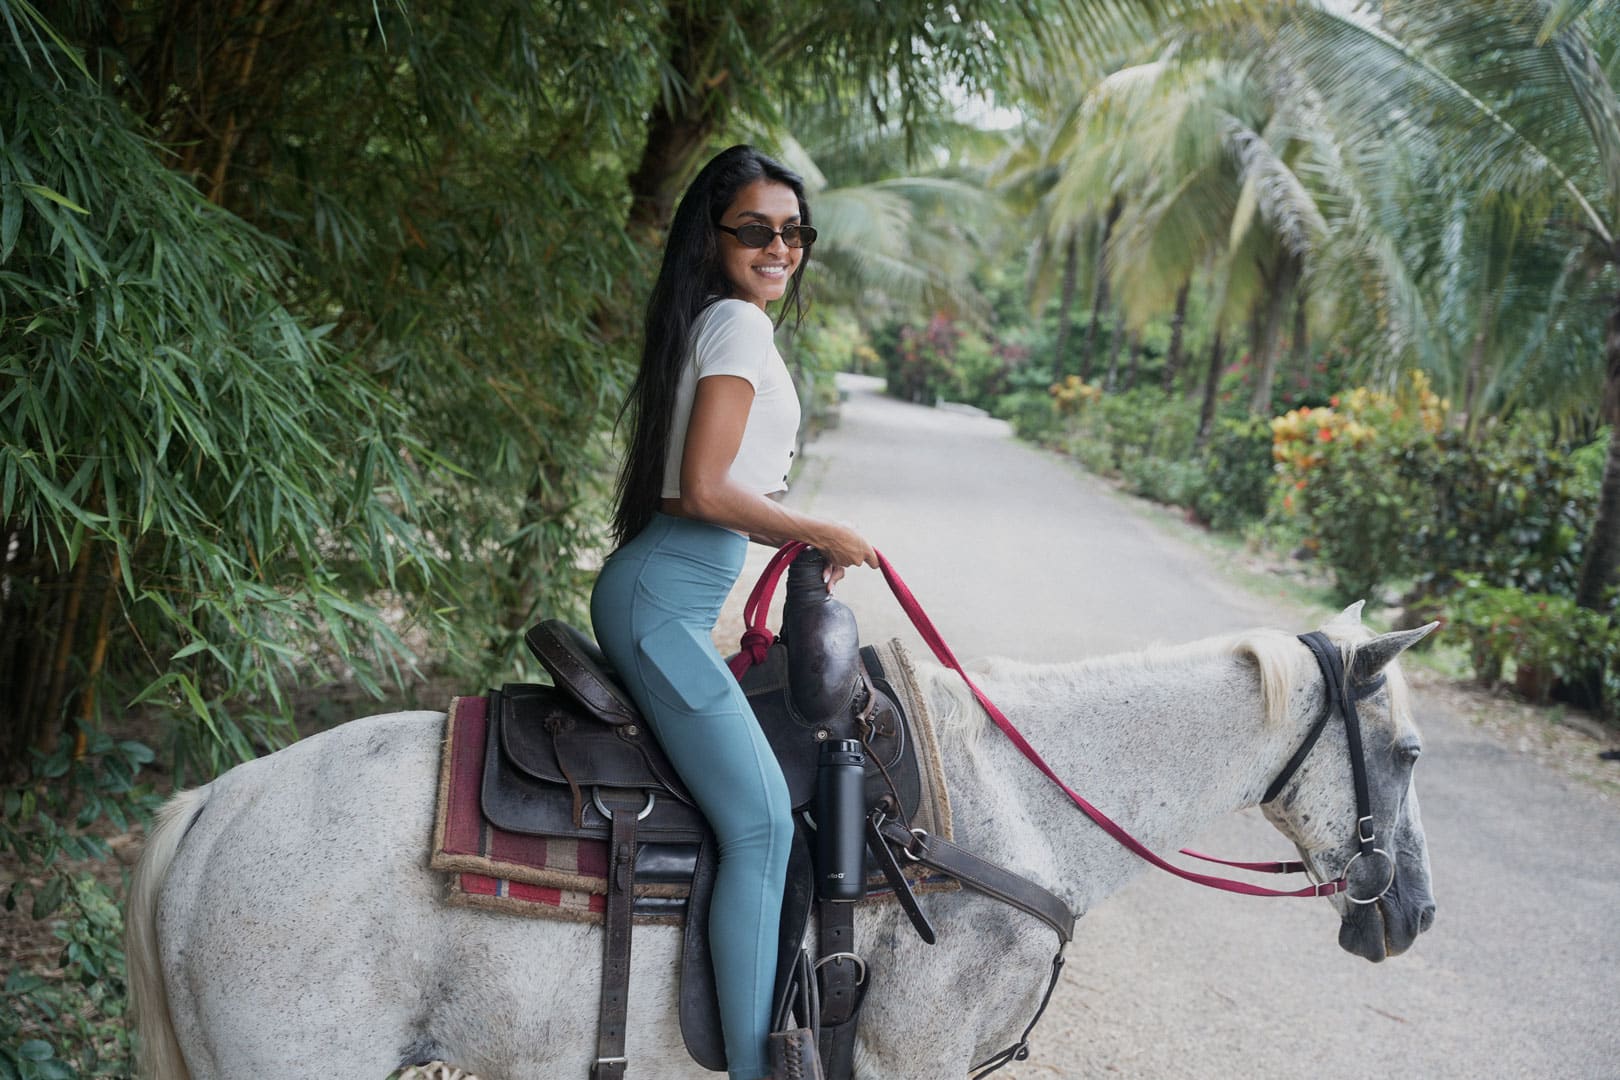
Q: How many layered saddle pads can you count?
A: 2